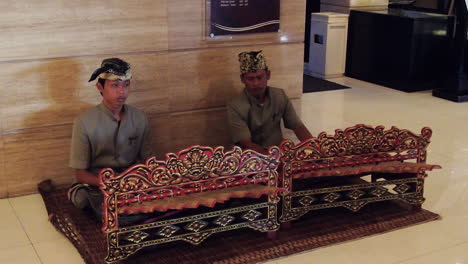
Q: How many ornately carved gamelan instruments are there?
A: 2